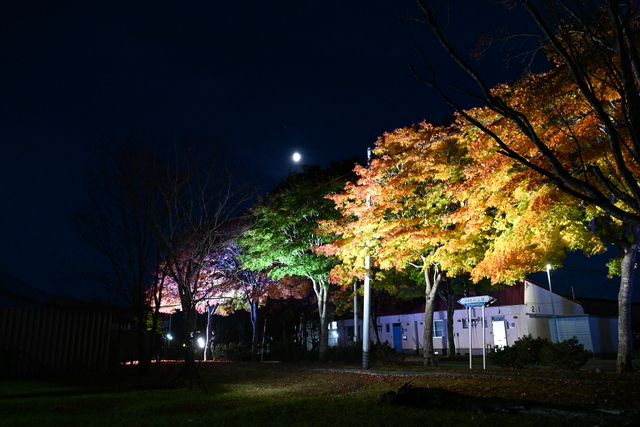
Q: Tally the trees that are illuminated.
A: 5